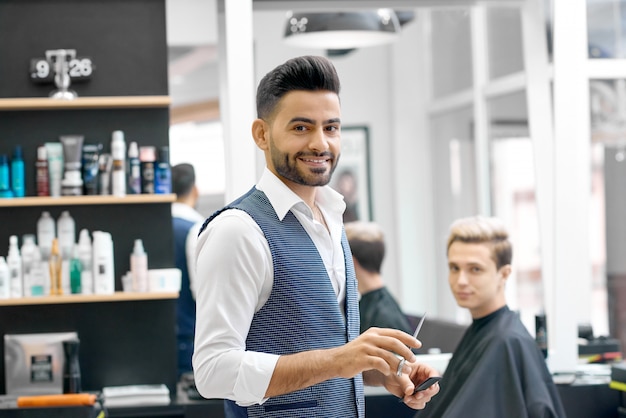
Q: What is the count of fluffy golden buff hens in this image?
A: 0